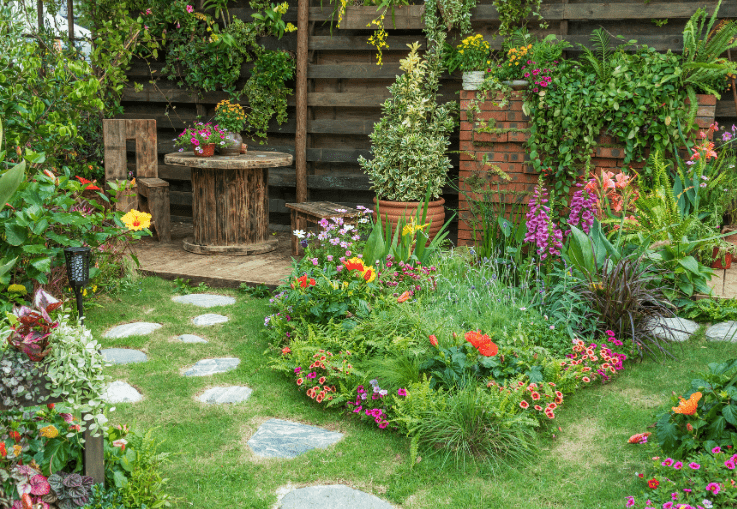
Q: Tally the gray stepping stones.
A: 12